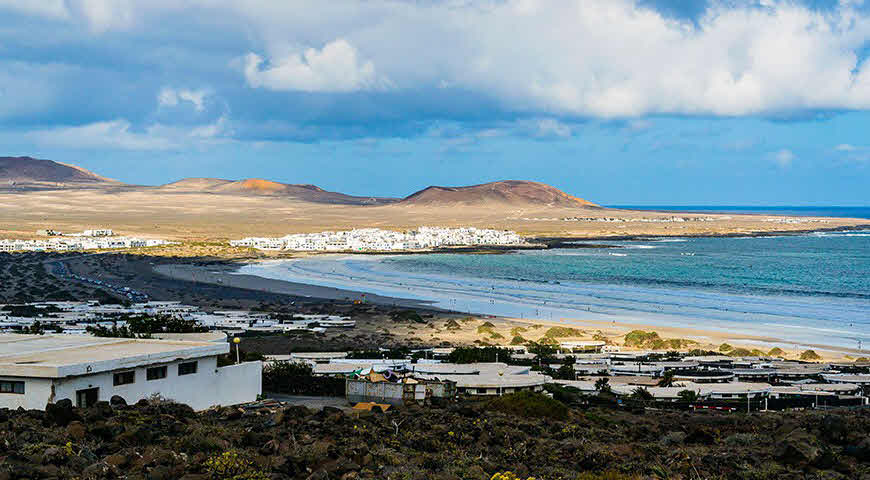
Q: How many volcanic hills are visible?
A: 3